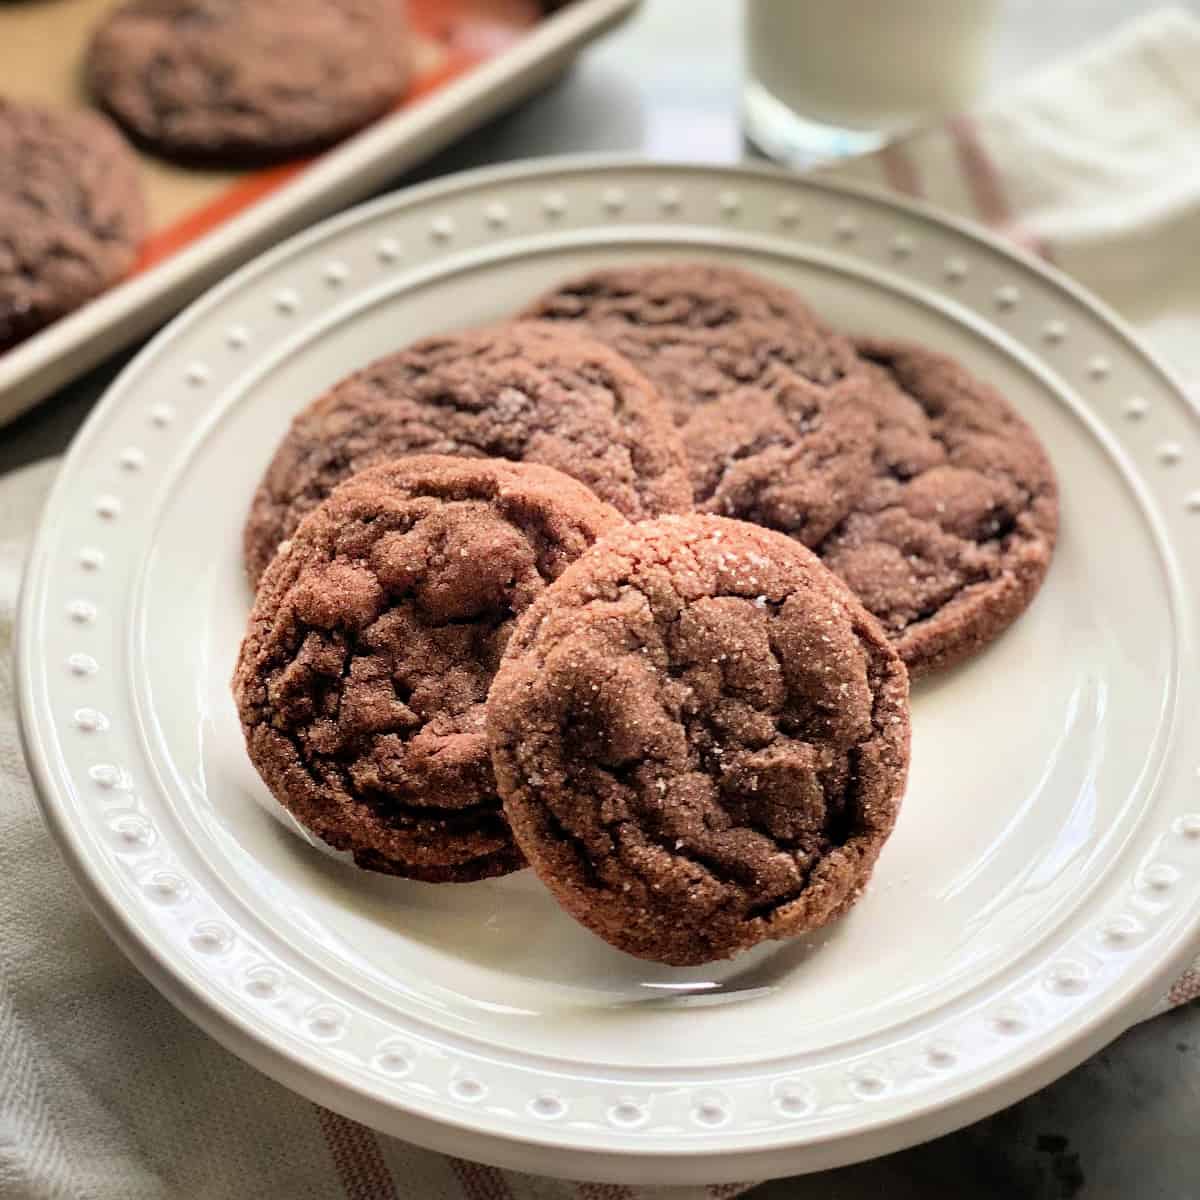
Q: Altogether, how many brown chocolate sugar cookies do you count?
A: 7